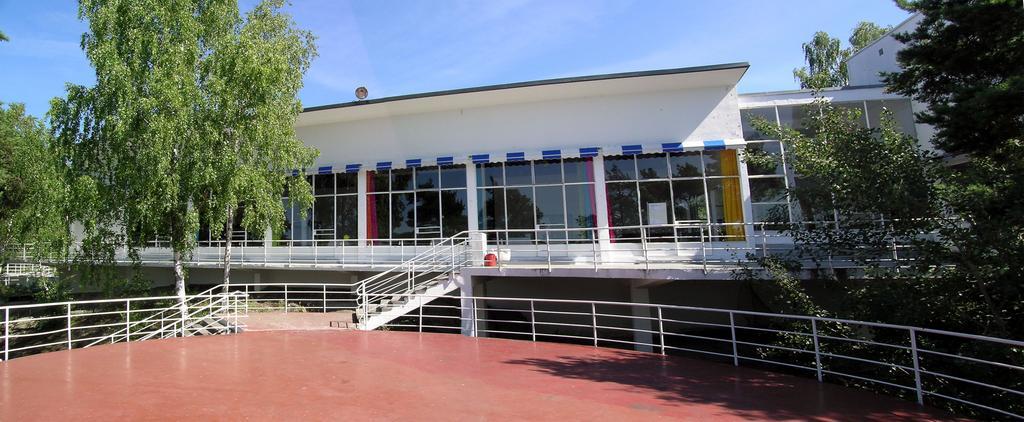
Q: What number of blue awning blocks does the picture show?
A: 13